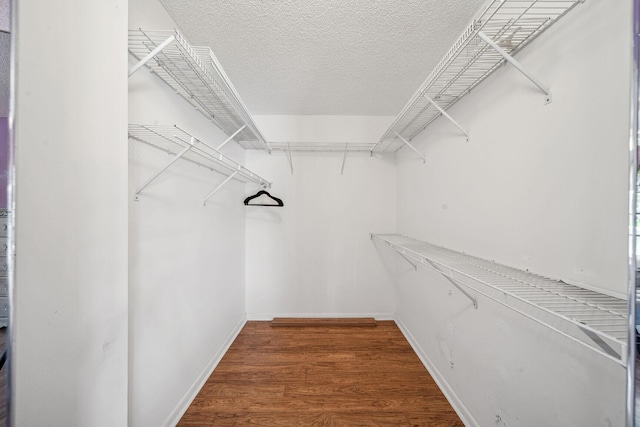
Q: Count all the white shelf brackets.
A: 12